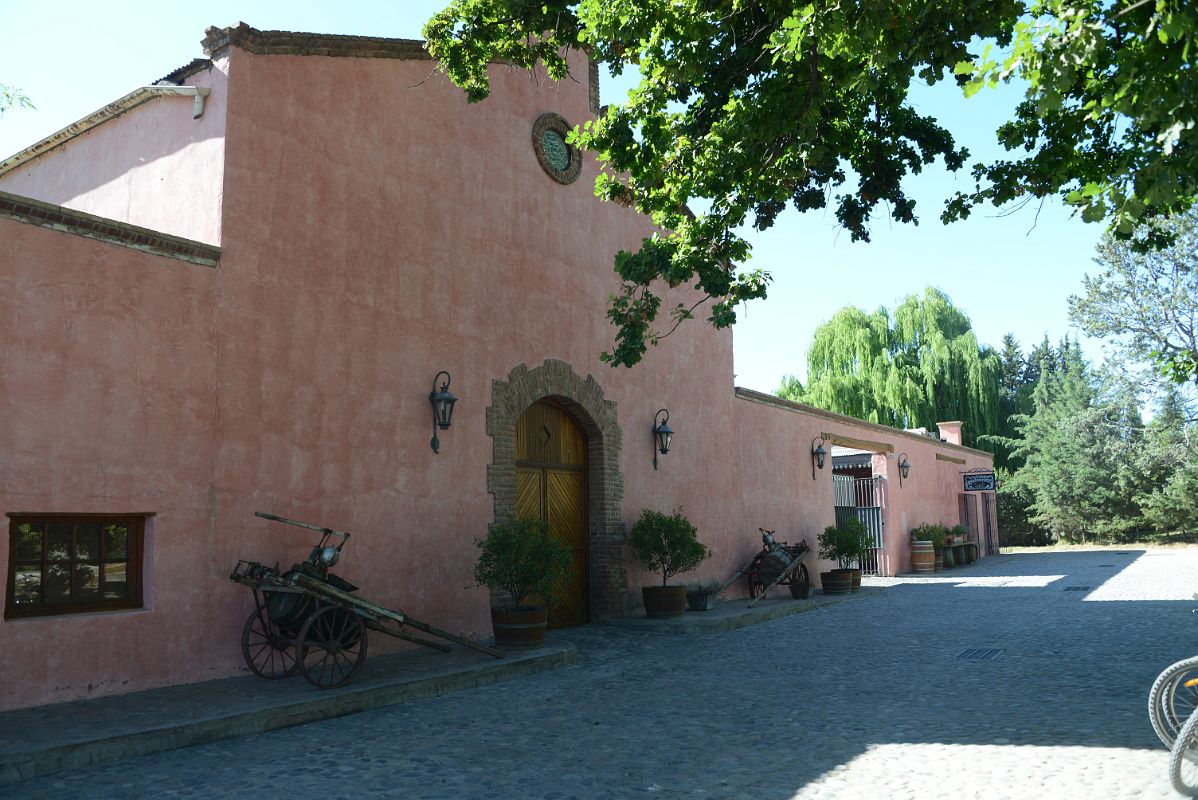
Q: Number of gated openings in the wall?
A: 1